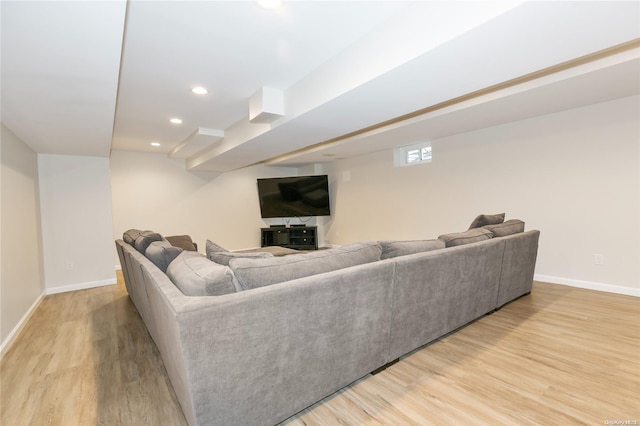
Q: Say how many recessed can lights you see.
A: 4